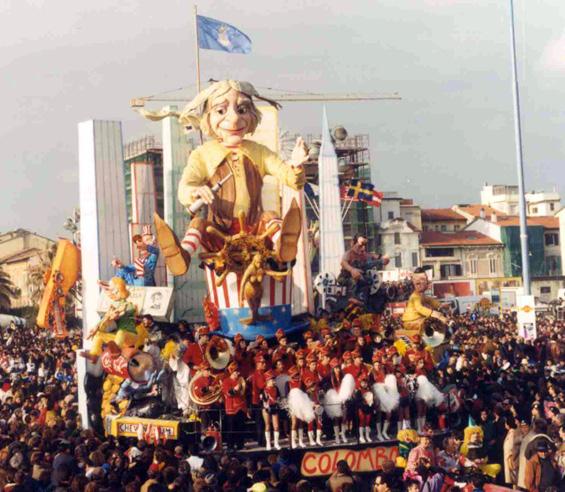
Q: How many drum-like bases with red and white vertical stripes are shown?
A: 1